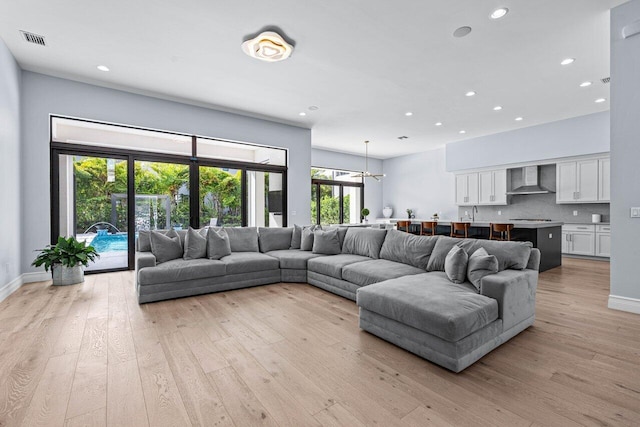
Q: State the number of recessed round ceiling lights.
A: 12